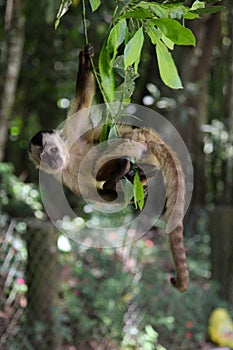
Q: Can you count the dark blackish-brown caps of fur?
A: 1